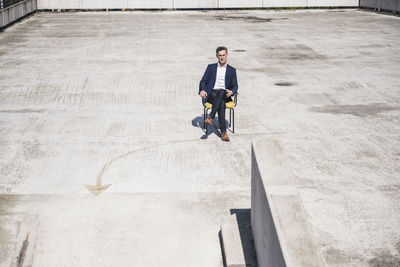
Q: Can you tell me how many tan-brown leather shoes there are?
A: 2